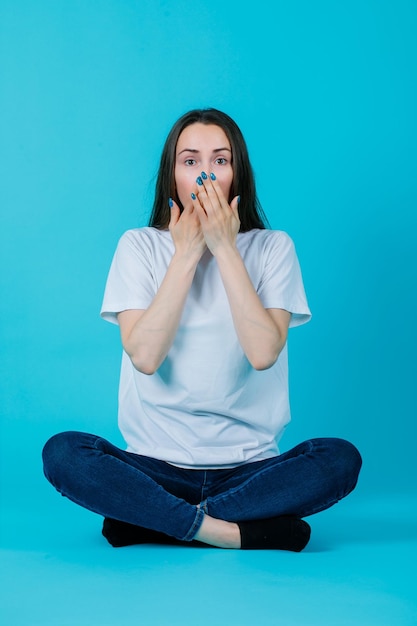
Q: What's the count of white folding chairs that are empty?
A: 0